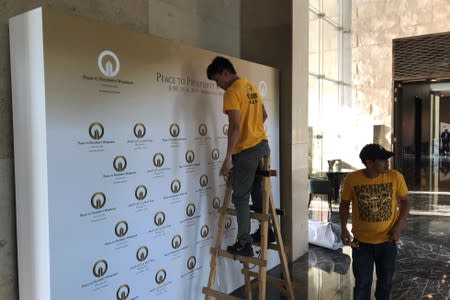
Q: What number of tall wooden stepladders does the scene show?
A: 1